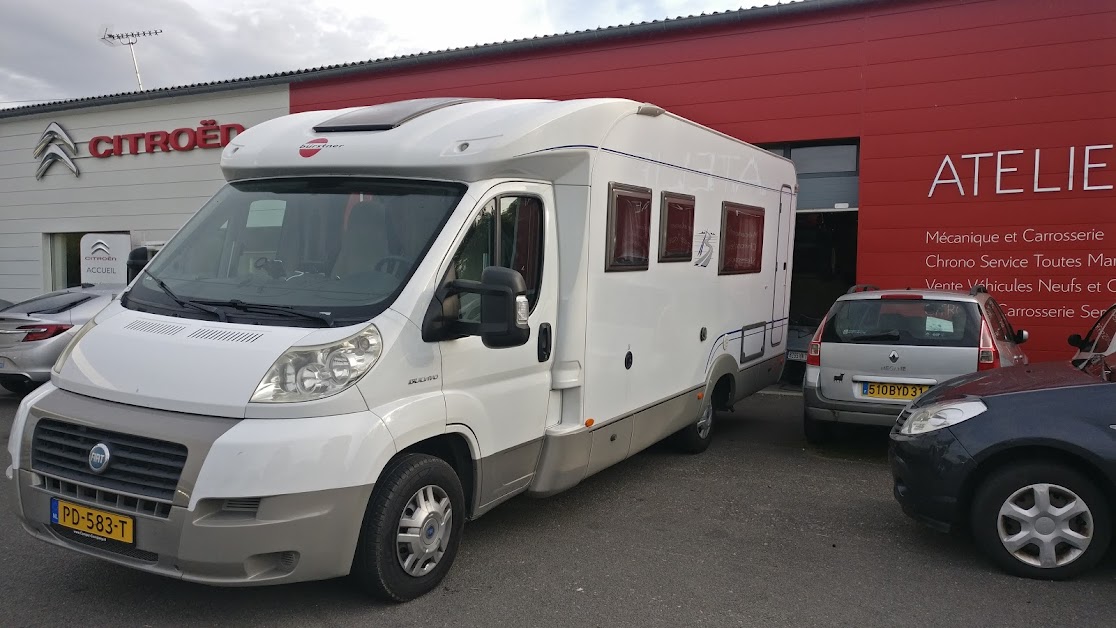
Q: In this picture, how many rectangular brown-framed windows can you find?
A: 3